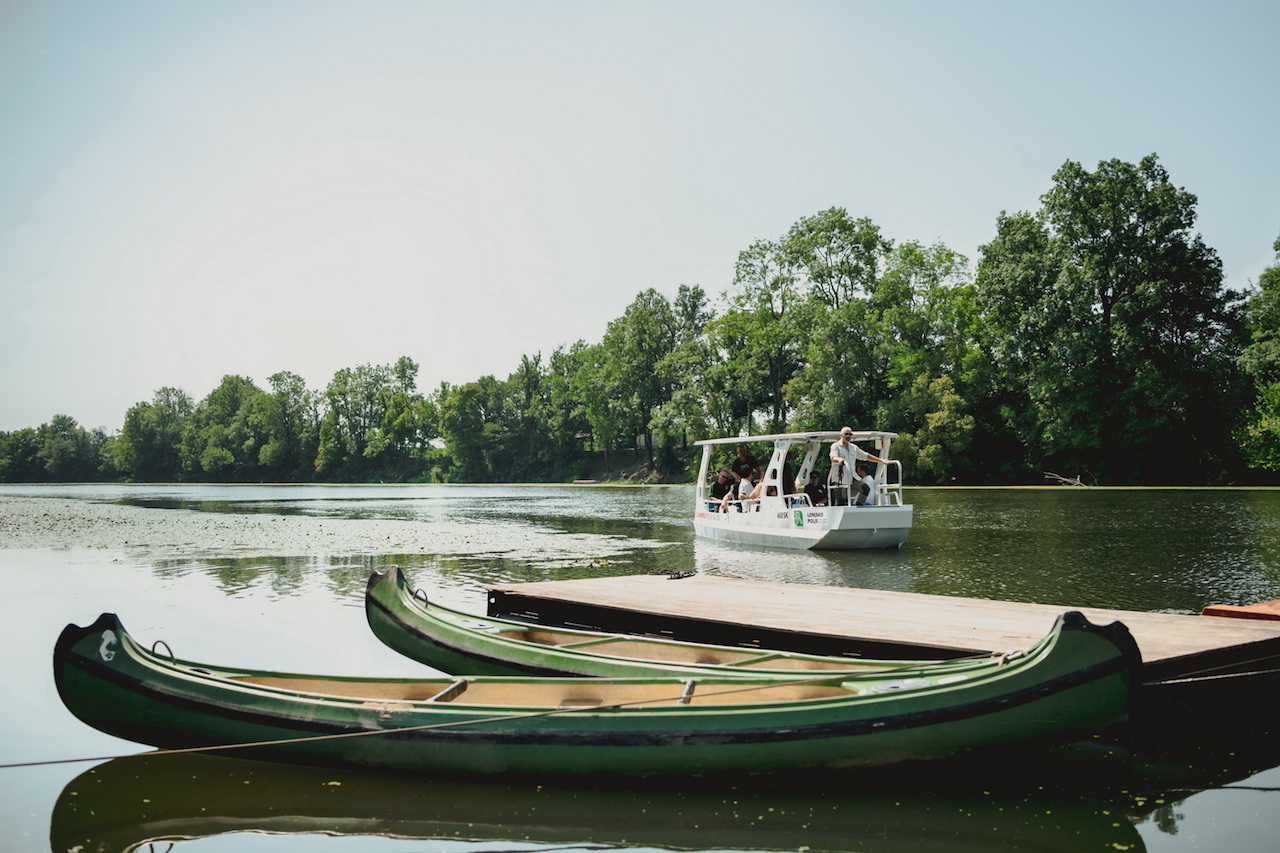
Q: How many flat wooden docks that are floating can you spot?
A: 1